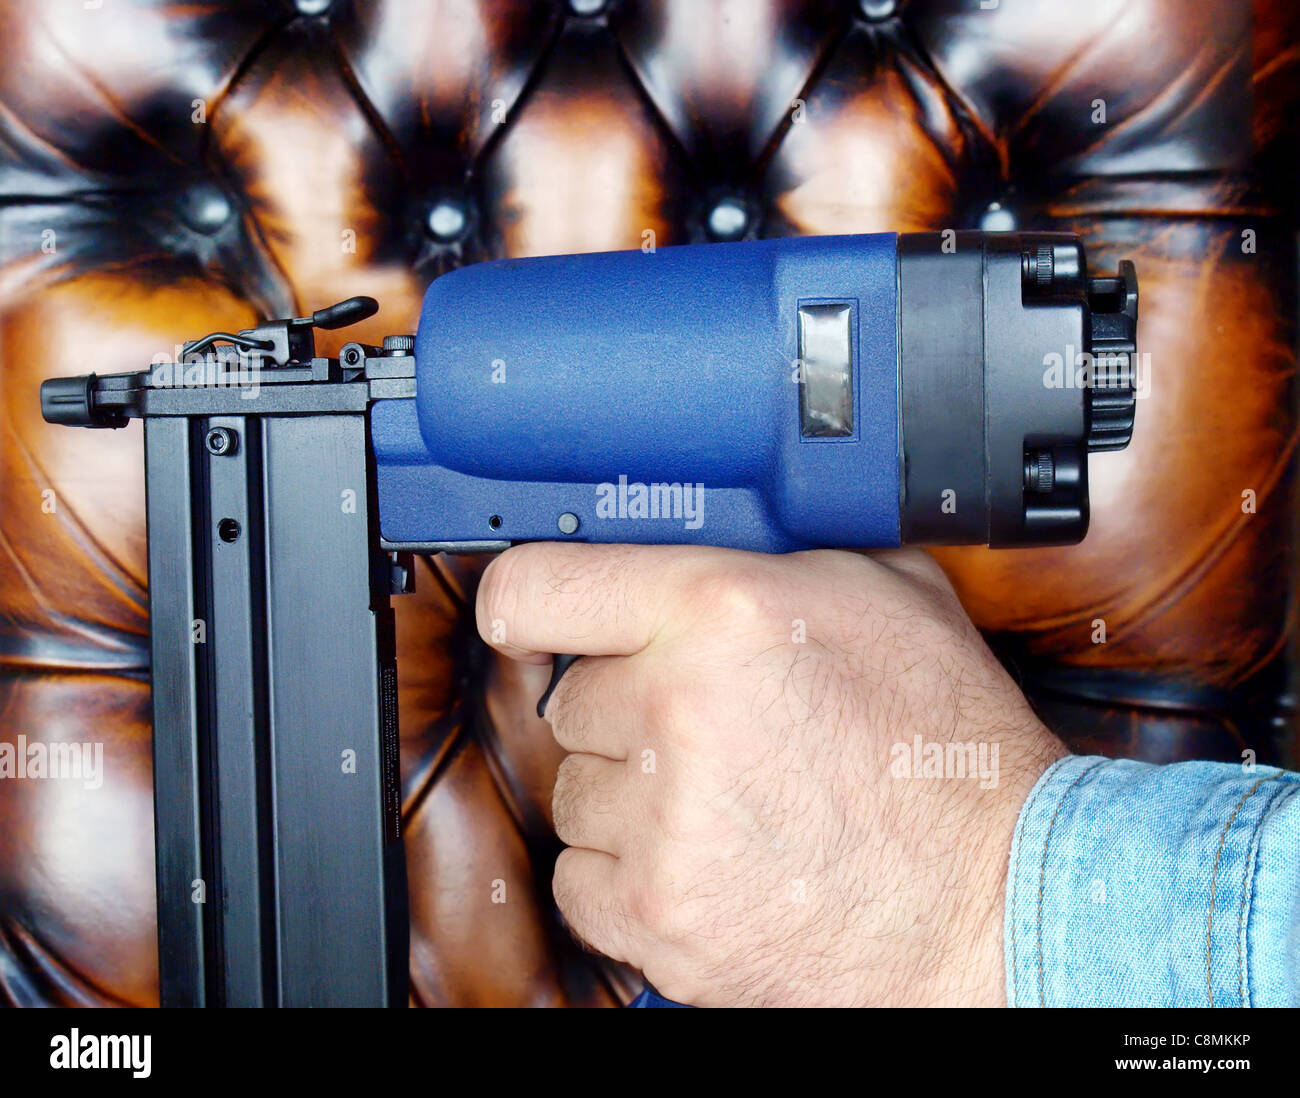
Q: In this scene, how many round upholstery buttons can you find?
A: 7